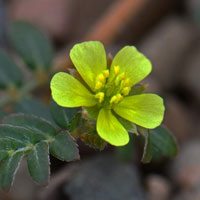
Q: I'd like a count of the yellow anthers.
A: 10